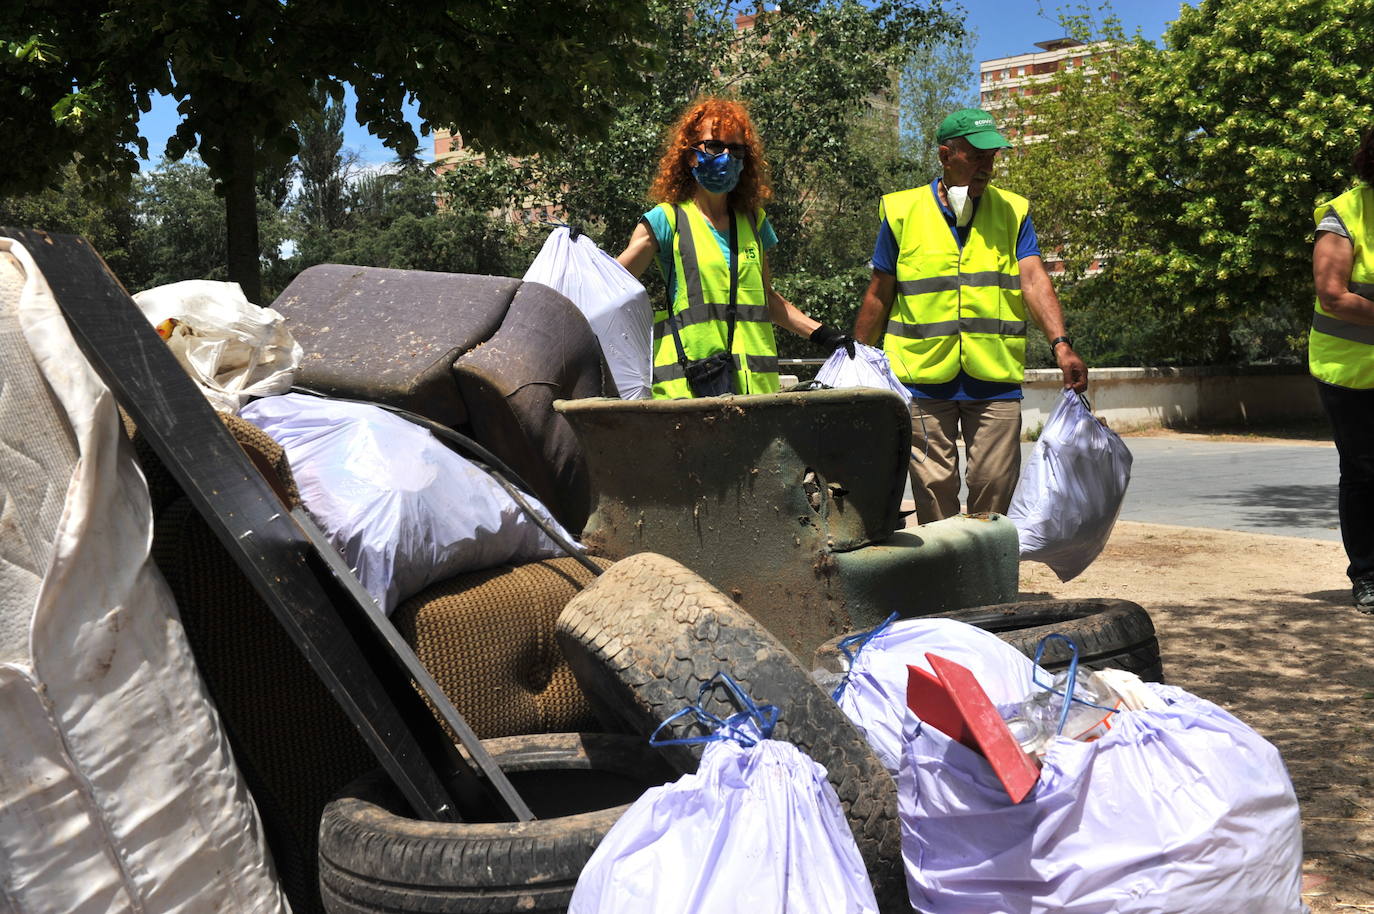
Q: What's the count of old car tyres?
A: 3